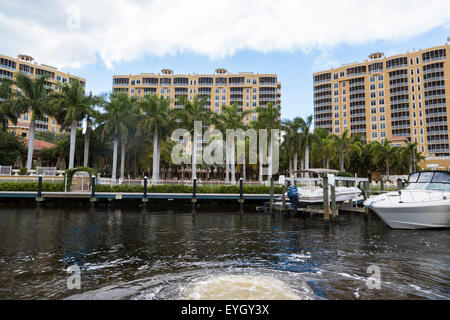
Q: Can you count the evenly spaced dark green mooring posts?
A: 5